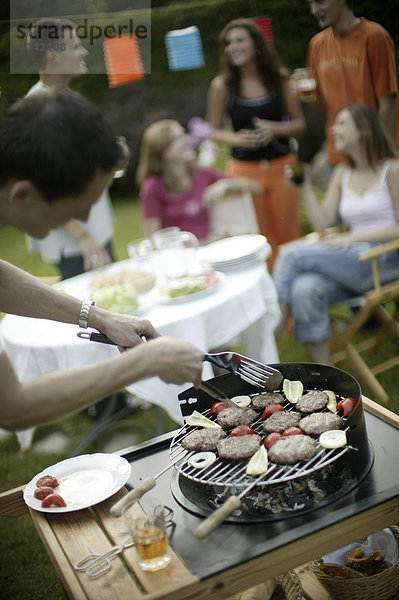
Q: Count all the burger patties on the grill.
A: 8